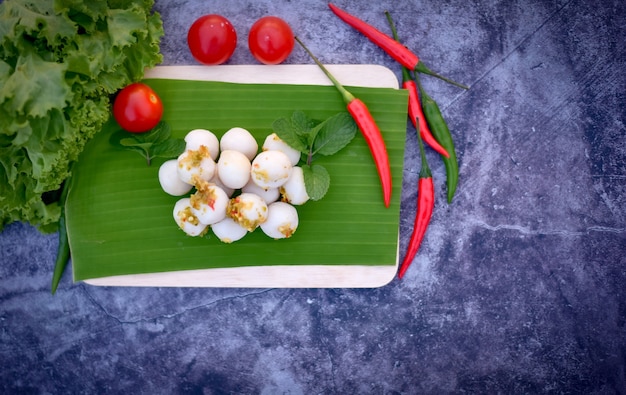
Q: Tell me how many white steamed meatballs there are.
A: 15